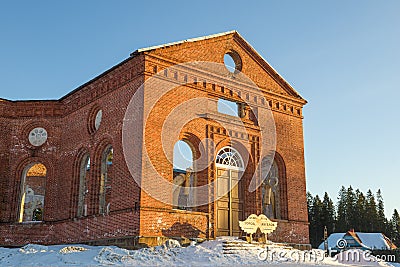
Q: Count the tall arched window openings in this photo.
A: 5